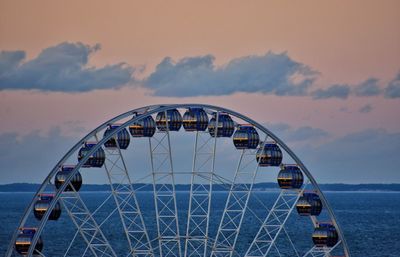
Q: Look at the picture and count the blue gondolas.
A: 14